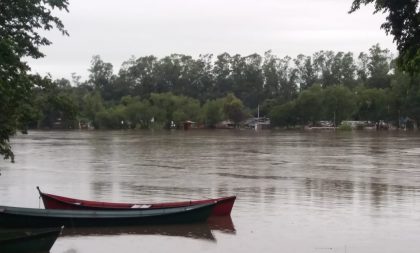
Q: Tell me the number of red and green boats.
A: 3